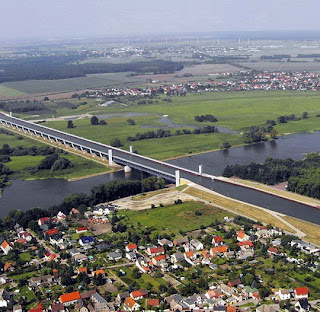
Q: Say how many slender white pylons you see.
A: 4